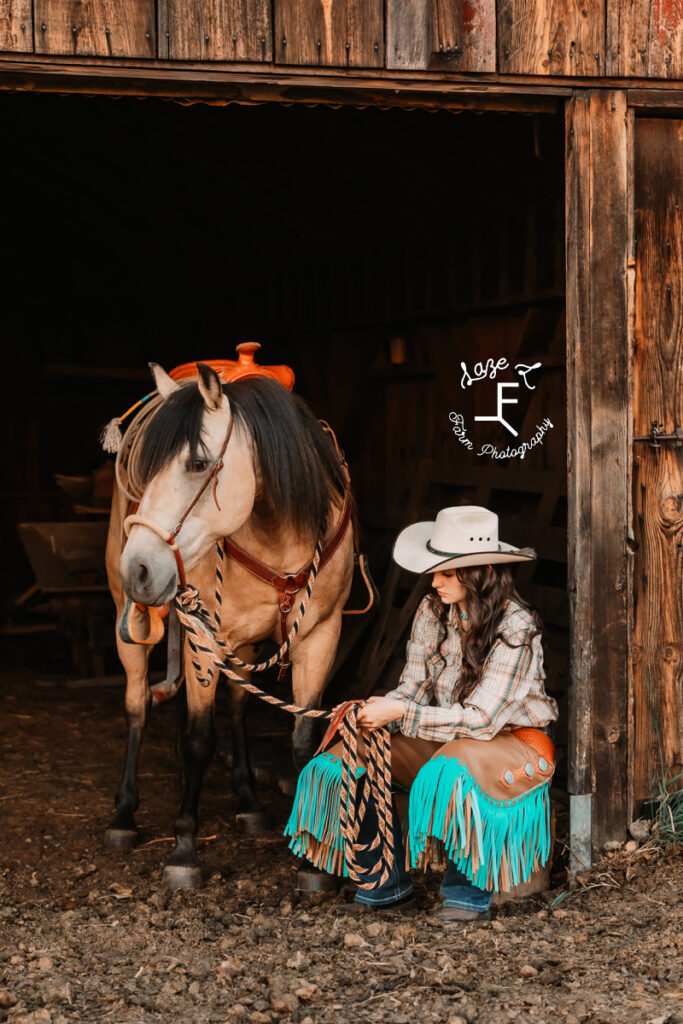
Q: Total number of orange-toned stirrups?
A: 2